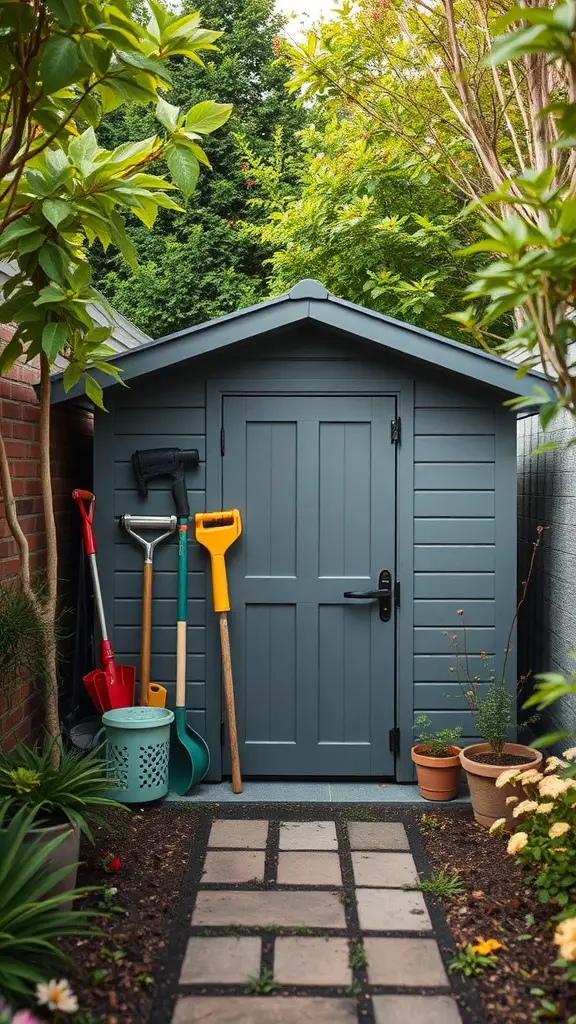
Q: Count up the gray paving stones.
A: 13